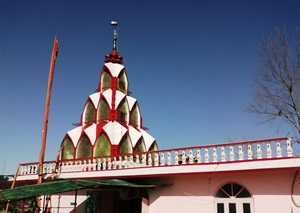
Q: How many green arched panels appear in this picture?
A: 12